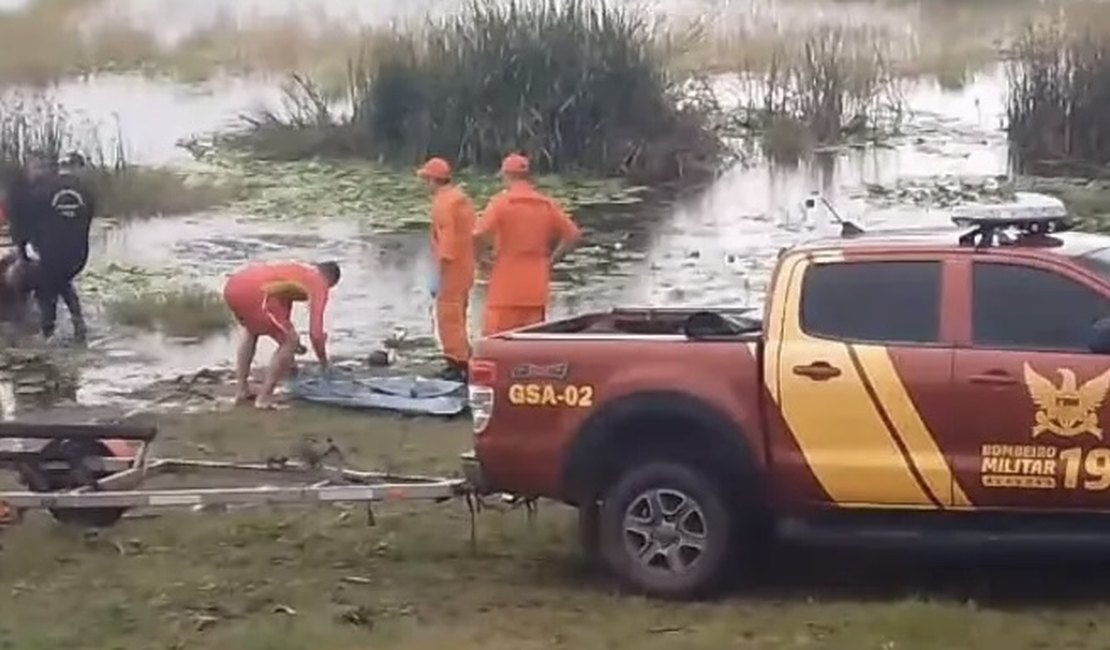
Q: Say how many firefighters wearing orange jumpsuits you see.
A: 2